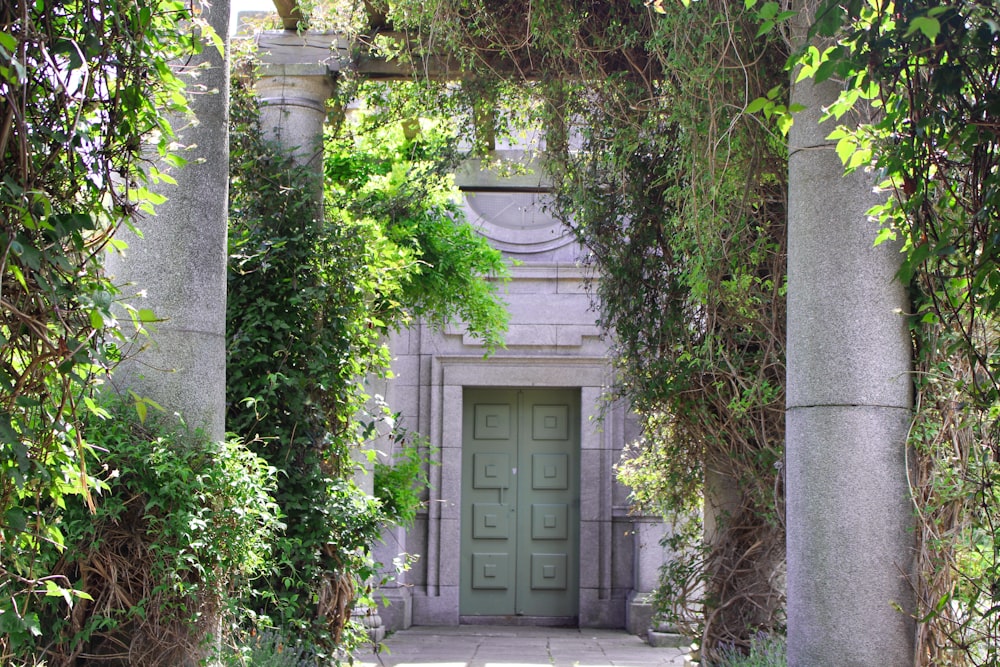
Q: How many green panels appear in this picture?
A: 8